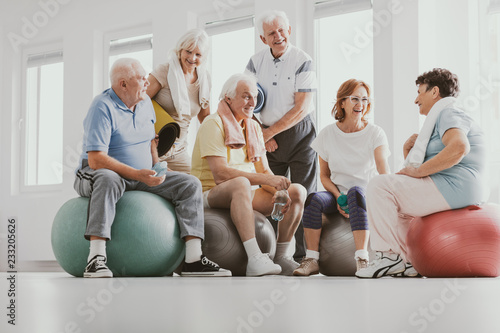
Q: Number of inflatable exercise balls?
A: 4